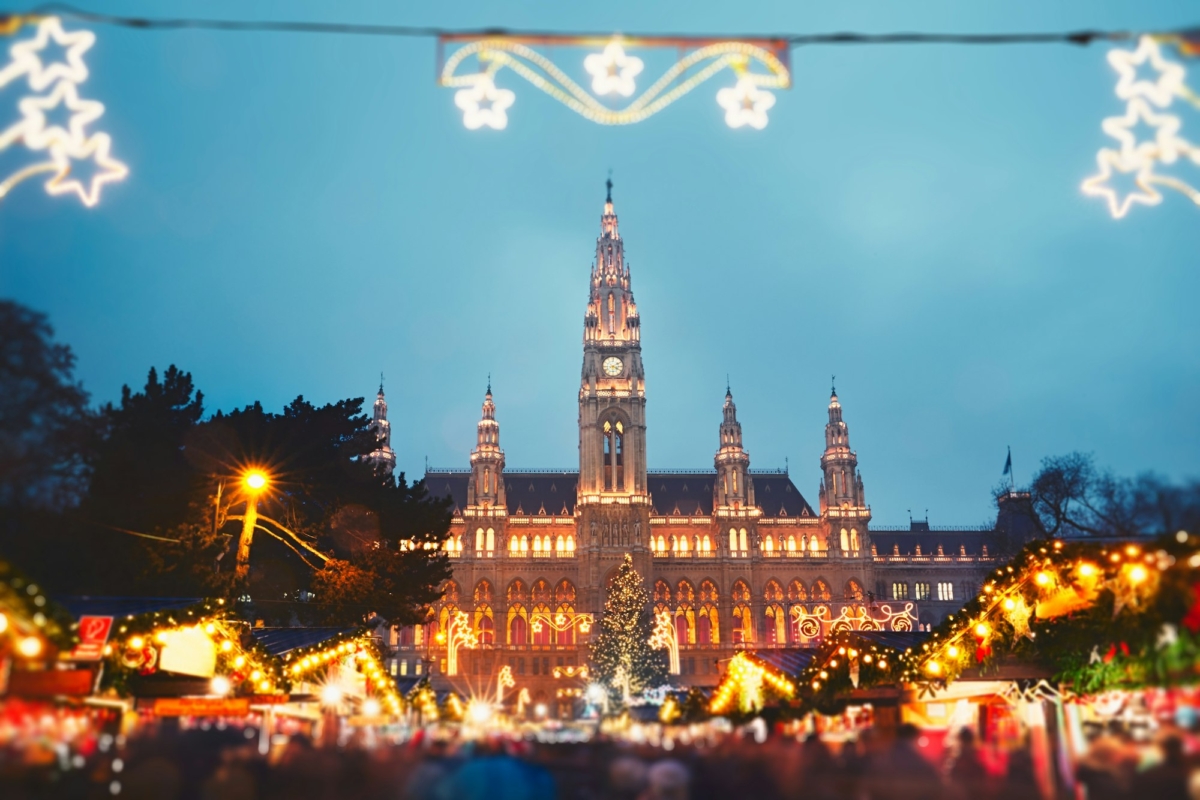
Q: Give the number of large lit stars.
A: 9